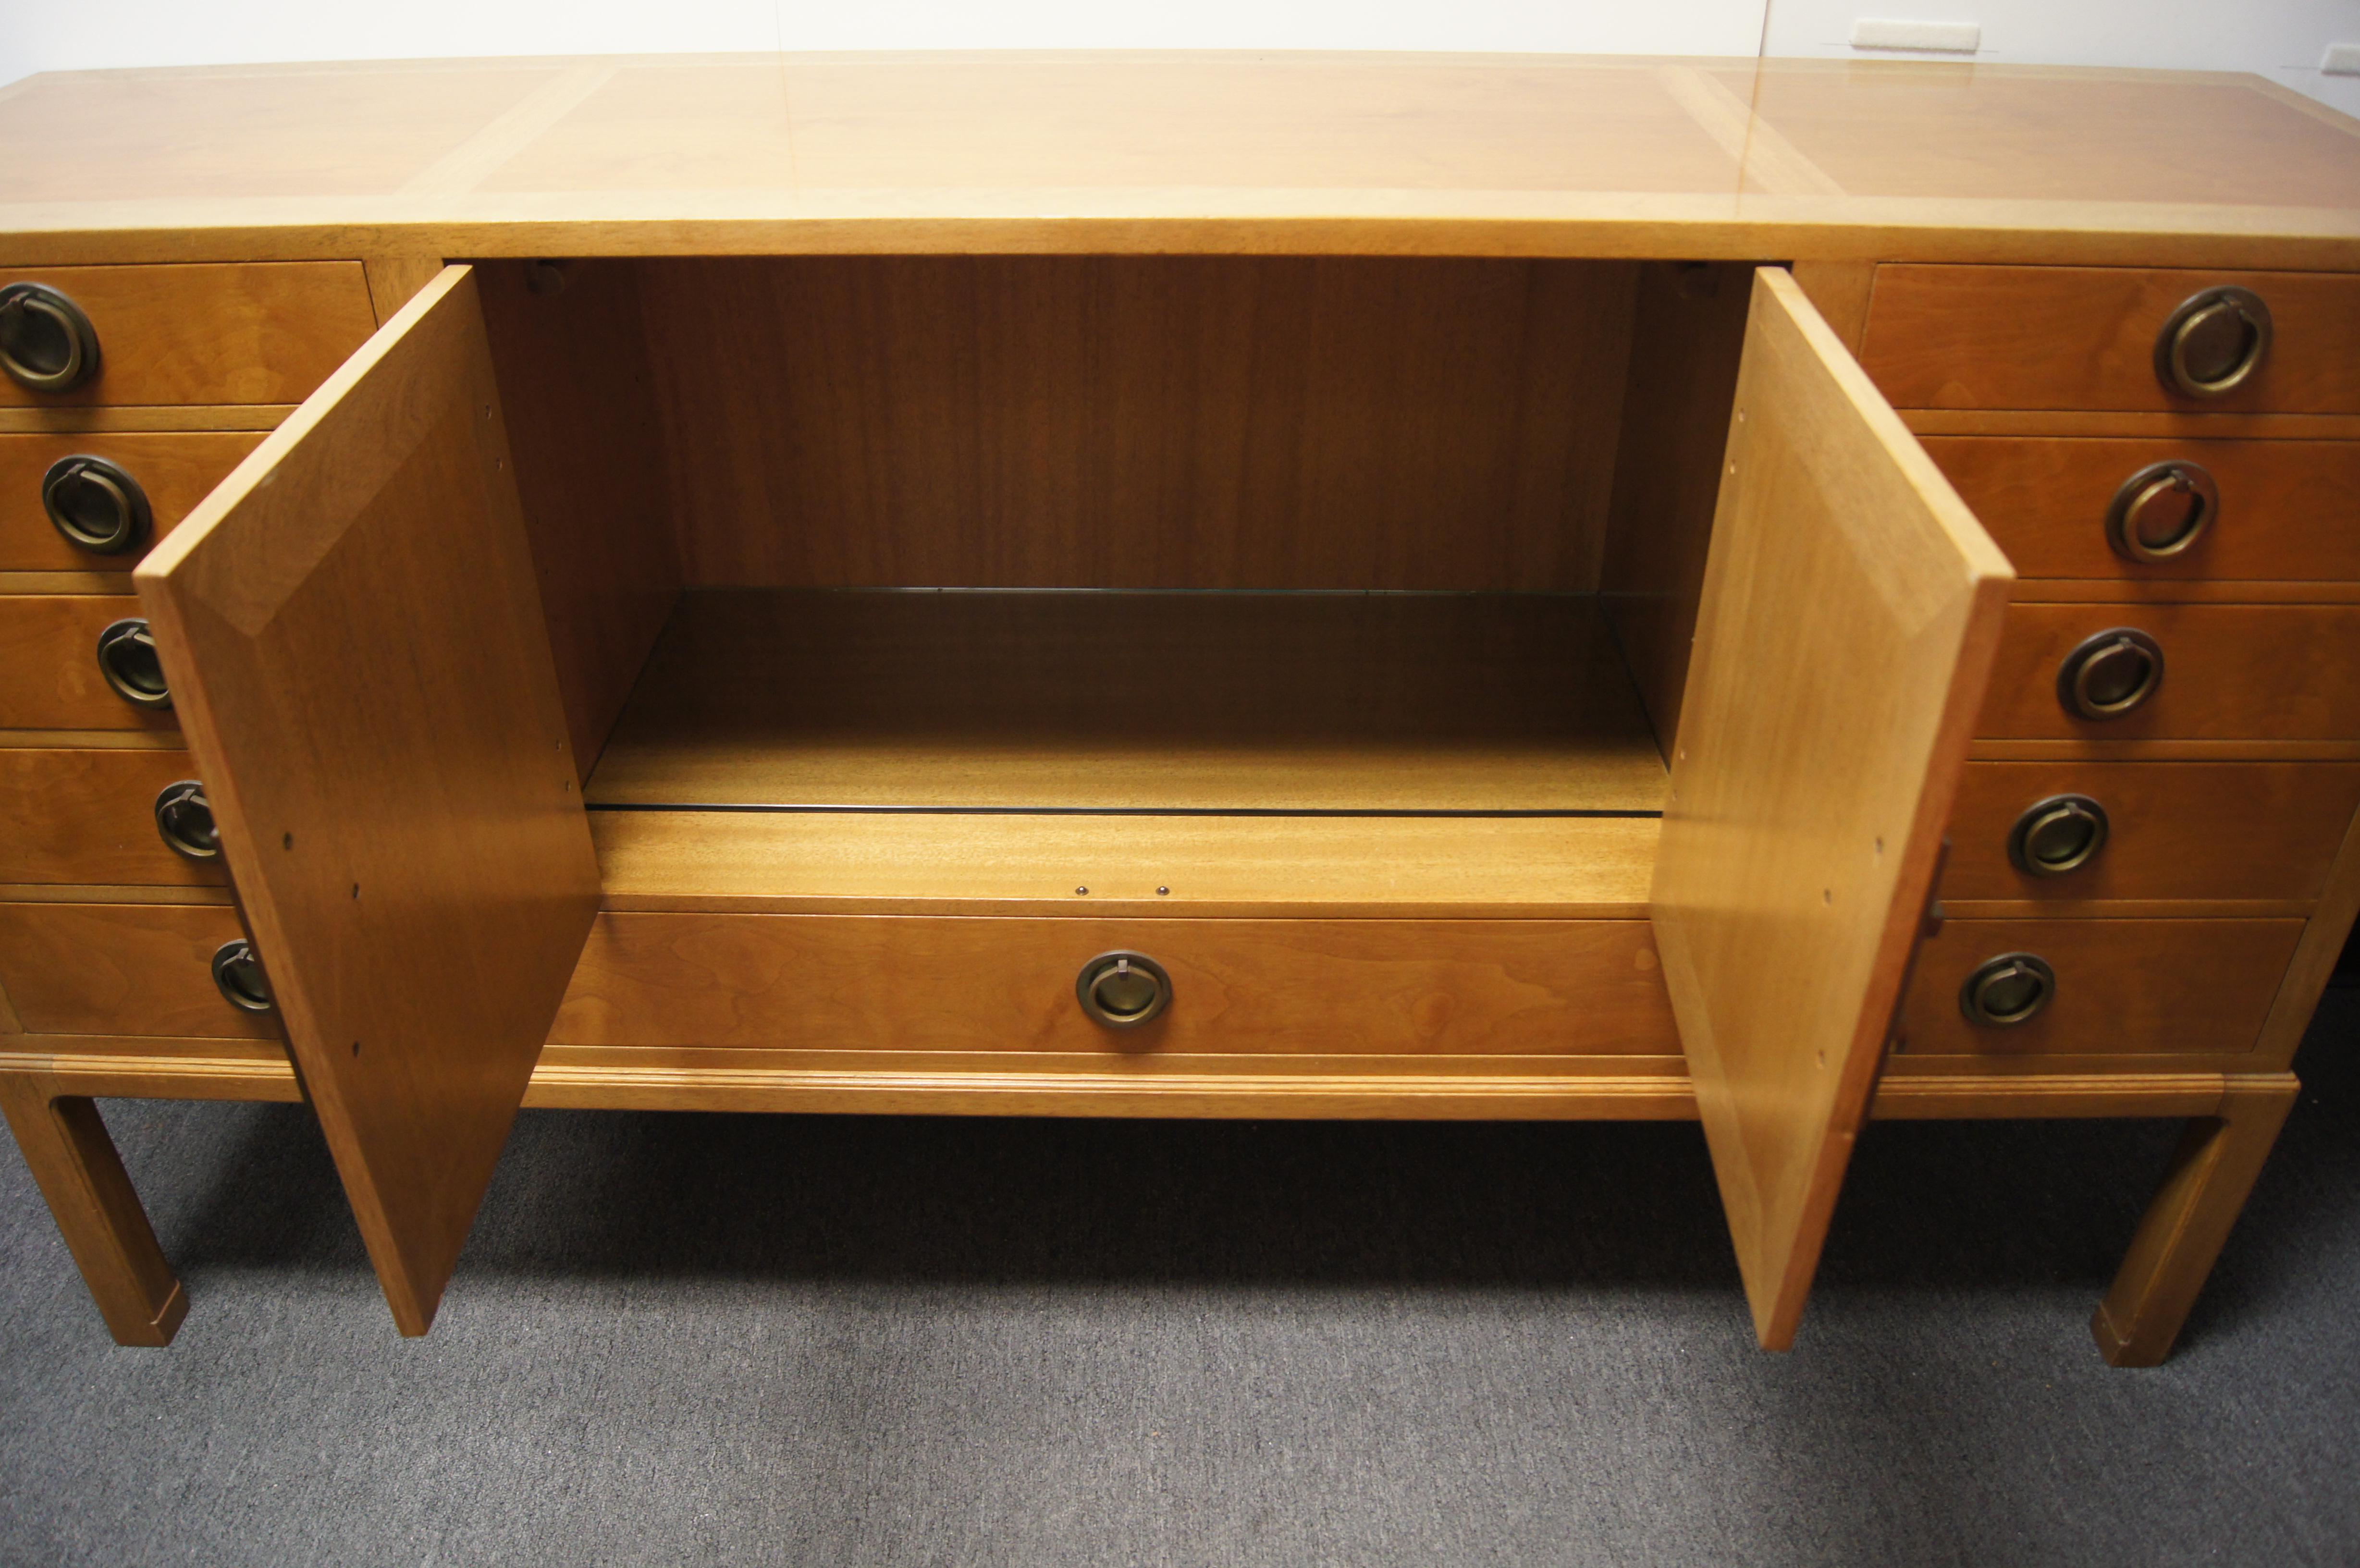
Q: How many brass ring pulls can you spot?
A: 11